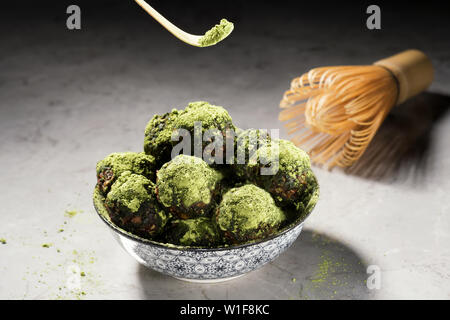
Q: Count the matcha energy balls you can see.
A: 9